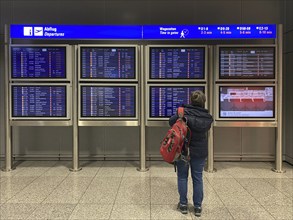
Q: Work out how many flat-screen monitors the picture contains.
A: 8